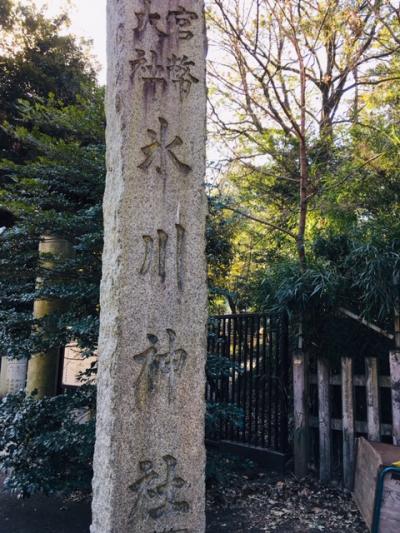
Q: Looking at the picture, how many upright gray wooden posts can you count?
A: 5